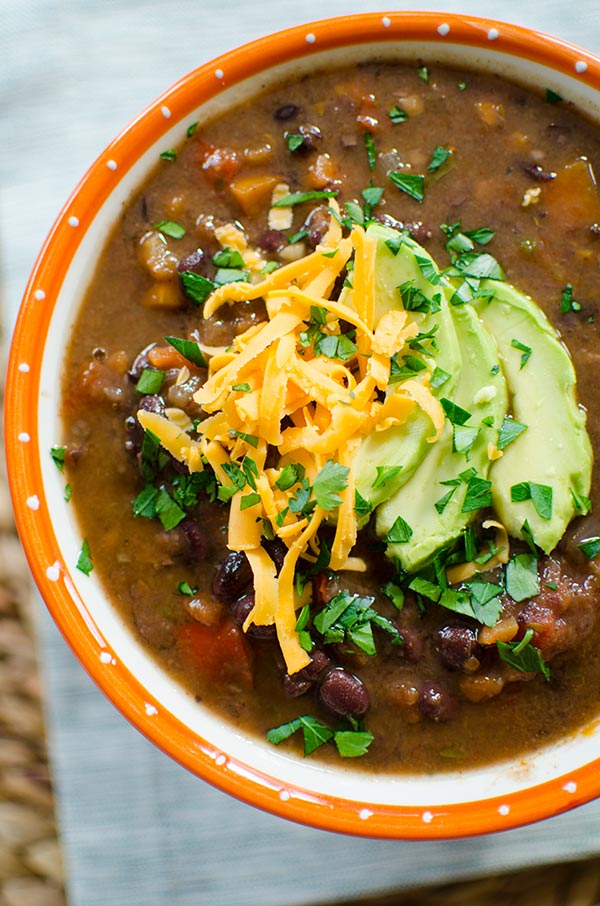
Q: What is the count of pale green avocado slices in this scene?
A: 3